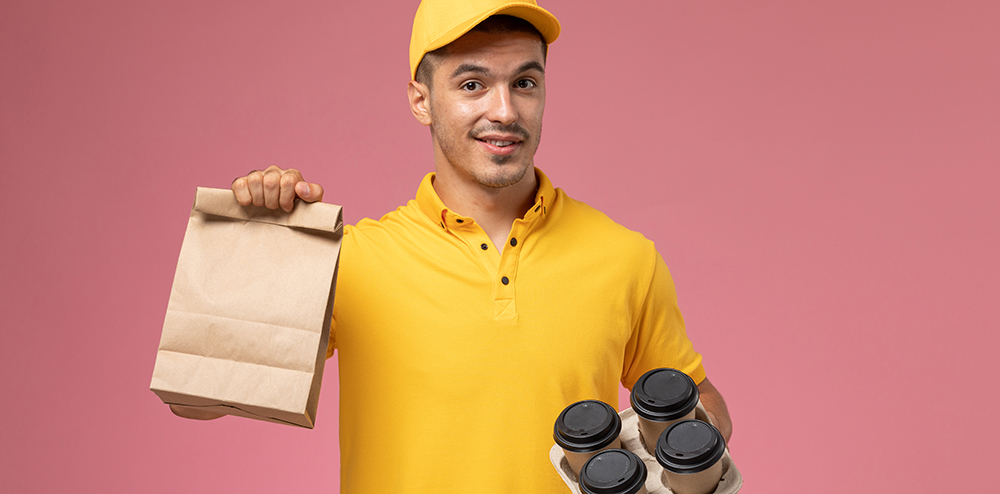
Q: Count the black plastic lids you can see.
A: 4